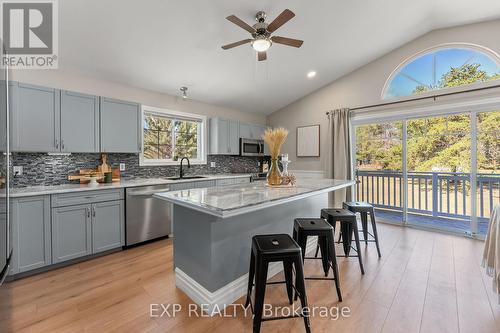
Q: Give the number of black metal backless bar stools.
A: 4